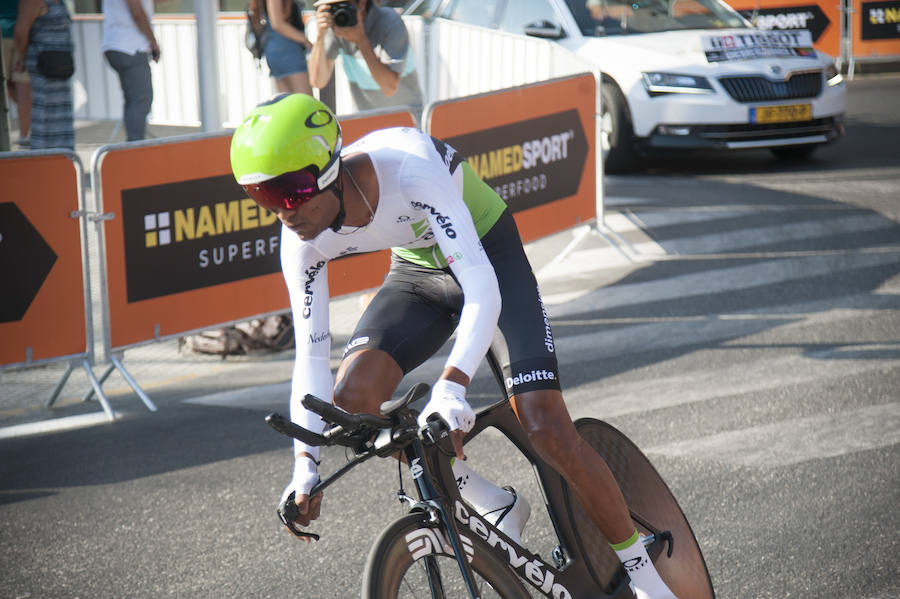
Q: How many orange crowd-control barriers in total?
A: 5